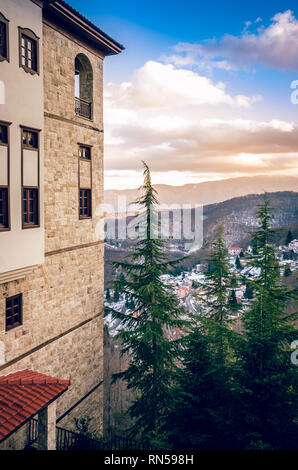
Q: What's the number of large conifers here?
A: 3